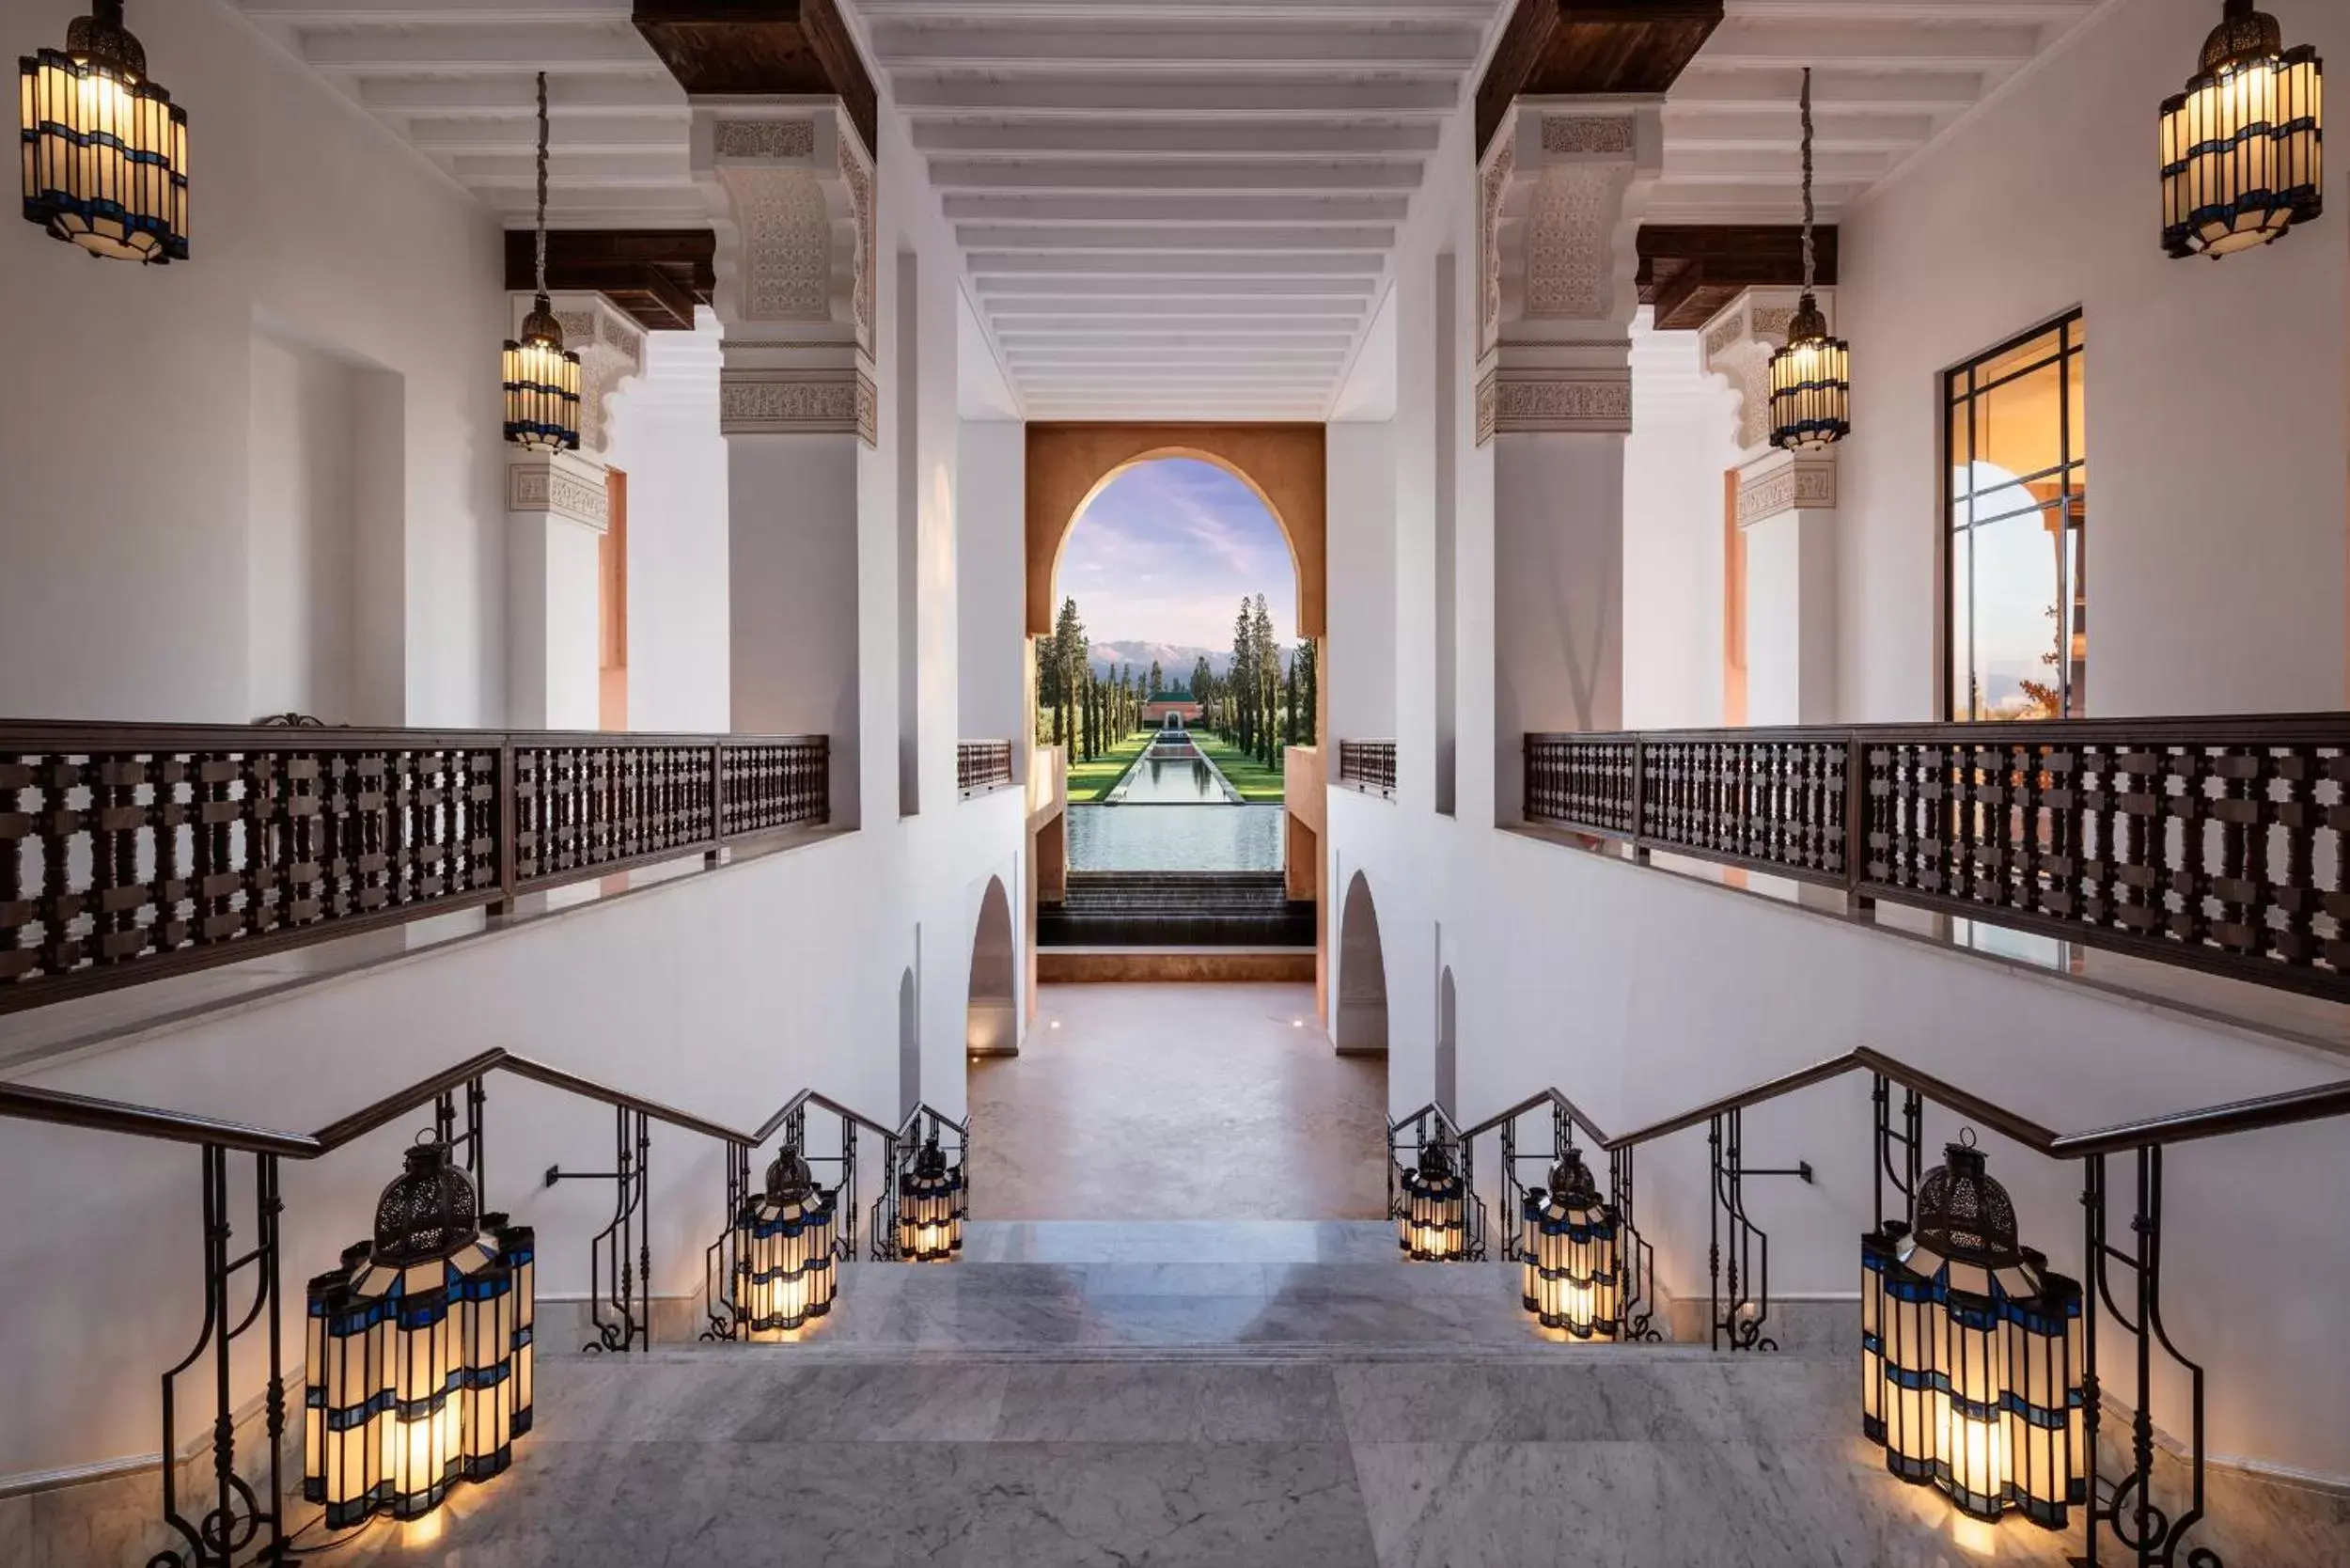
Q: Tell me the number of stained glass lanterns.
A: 10